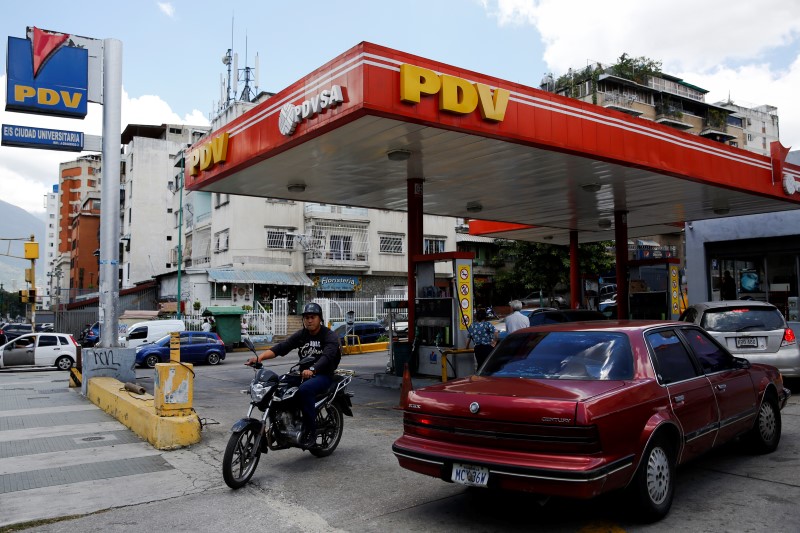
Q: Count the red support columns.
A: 3